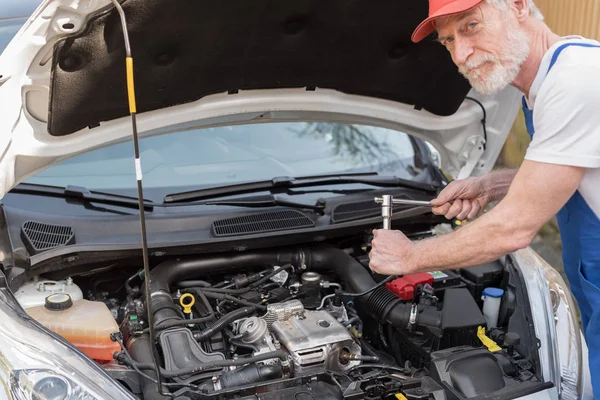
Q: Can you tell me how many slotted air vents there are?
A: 3